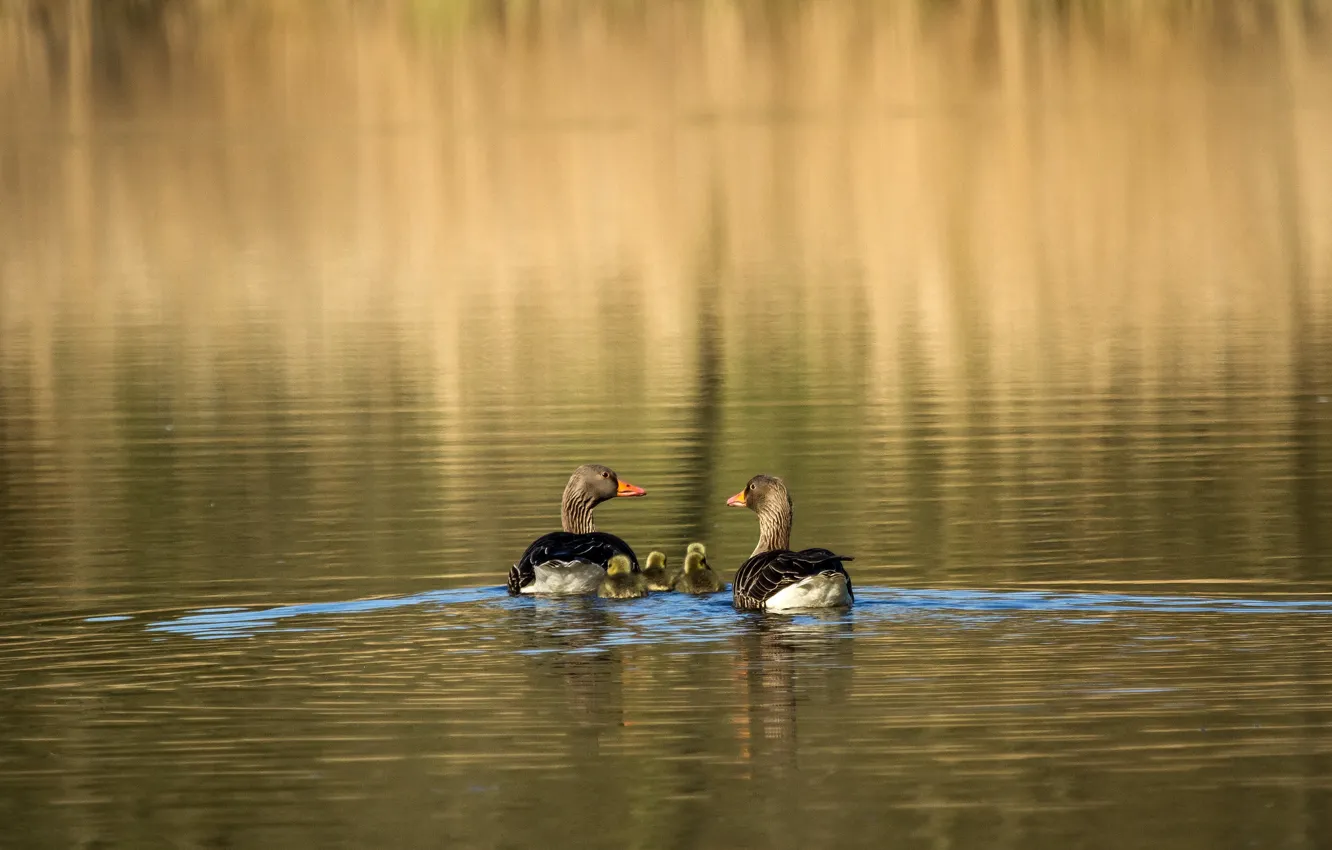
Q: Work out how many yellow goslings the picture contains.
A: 4